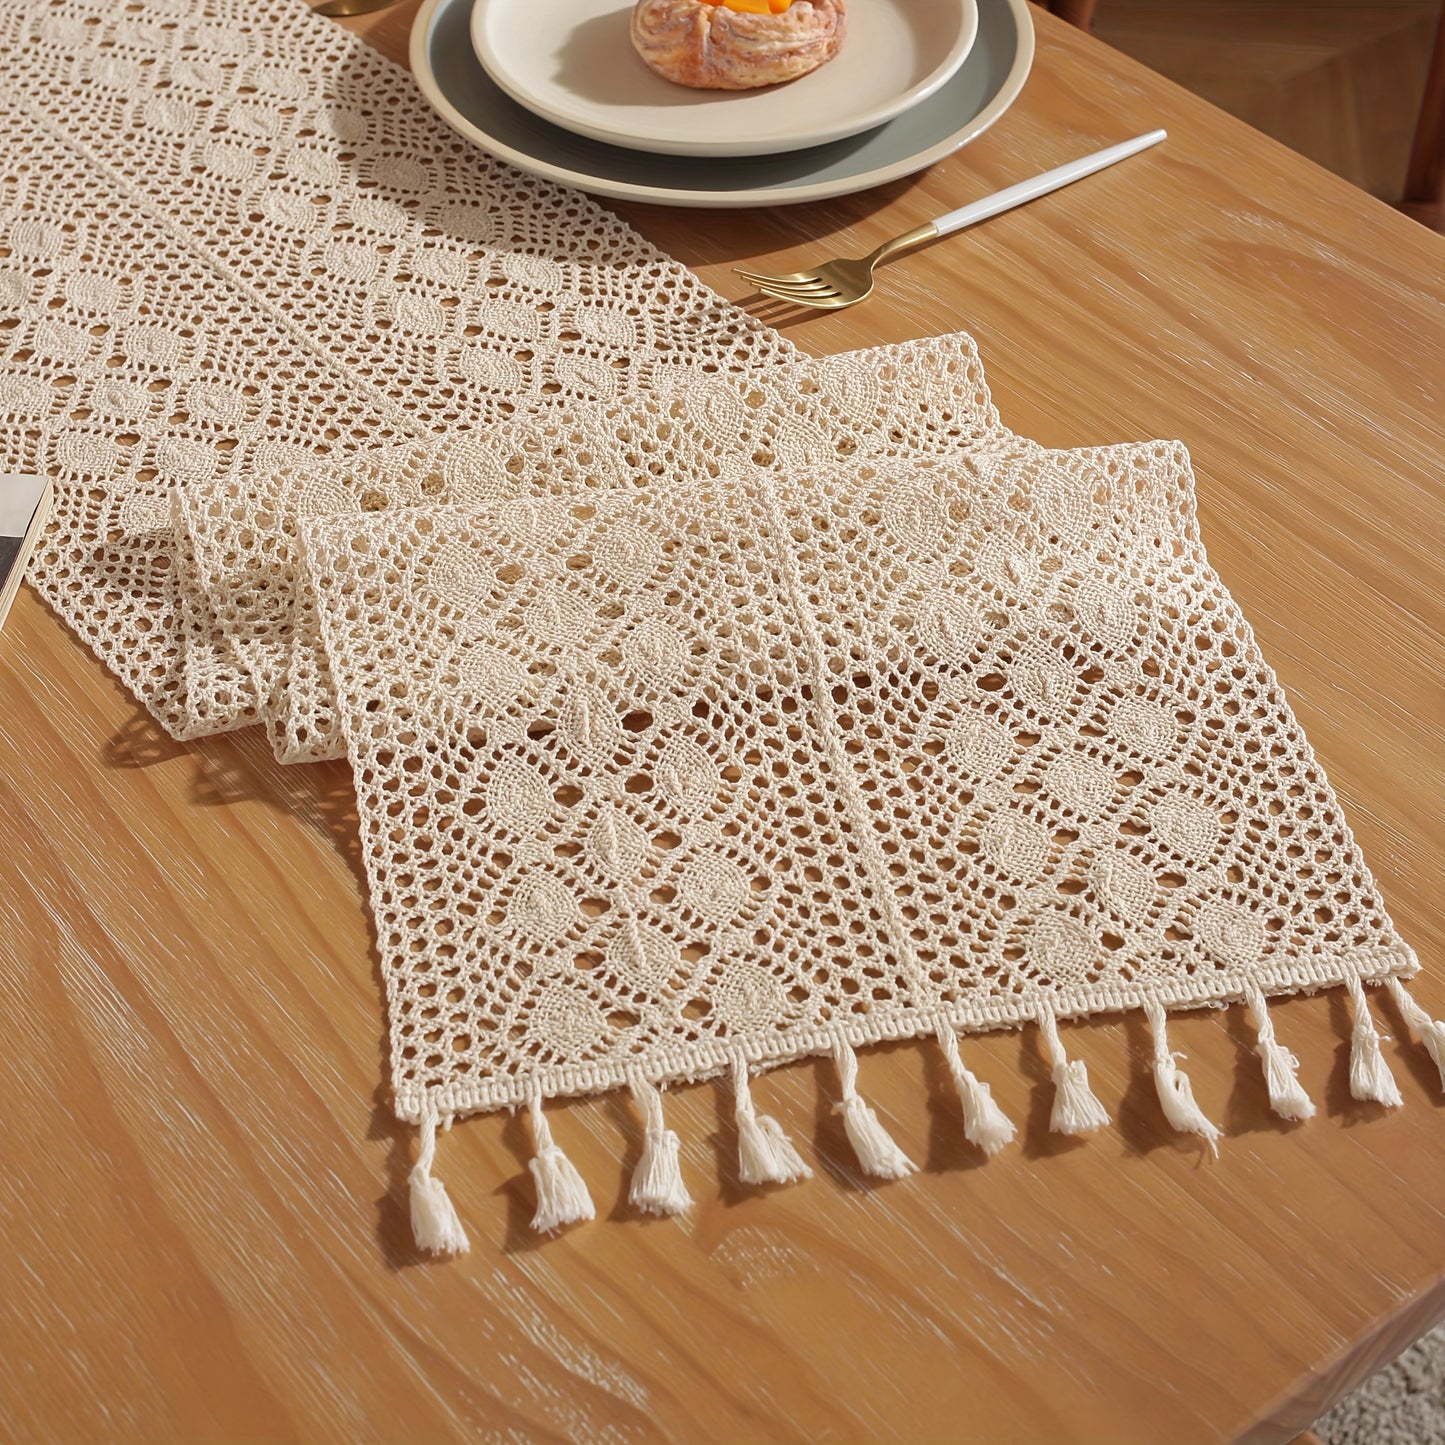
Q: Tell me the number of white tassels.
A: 11